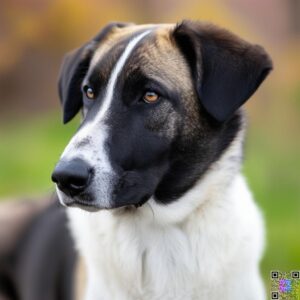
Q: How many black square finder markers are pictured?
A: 3